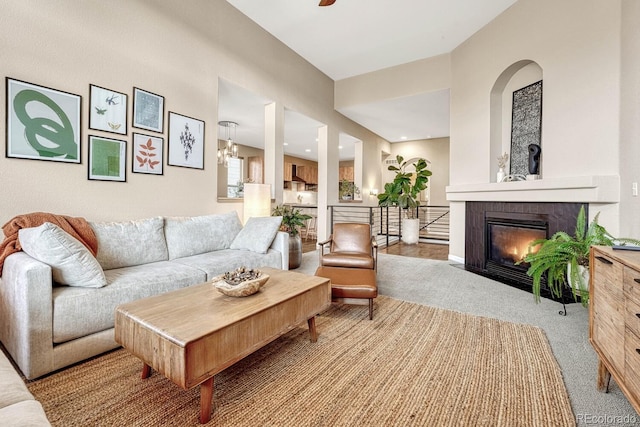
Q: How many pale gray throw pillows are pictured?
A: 2